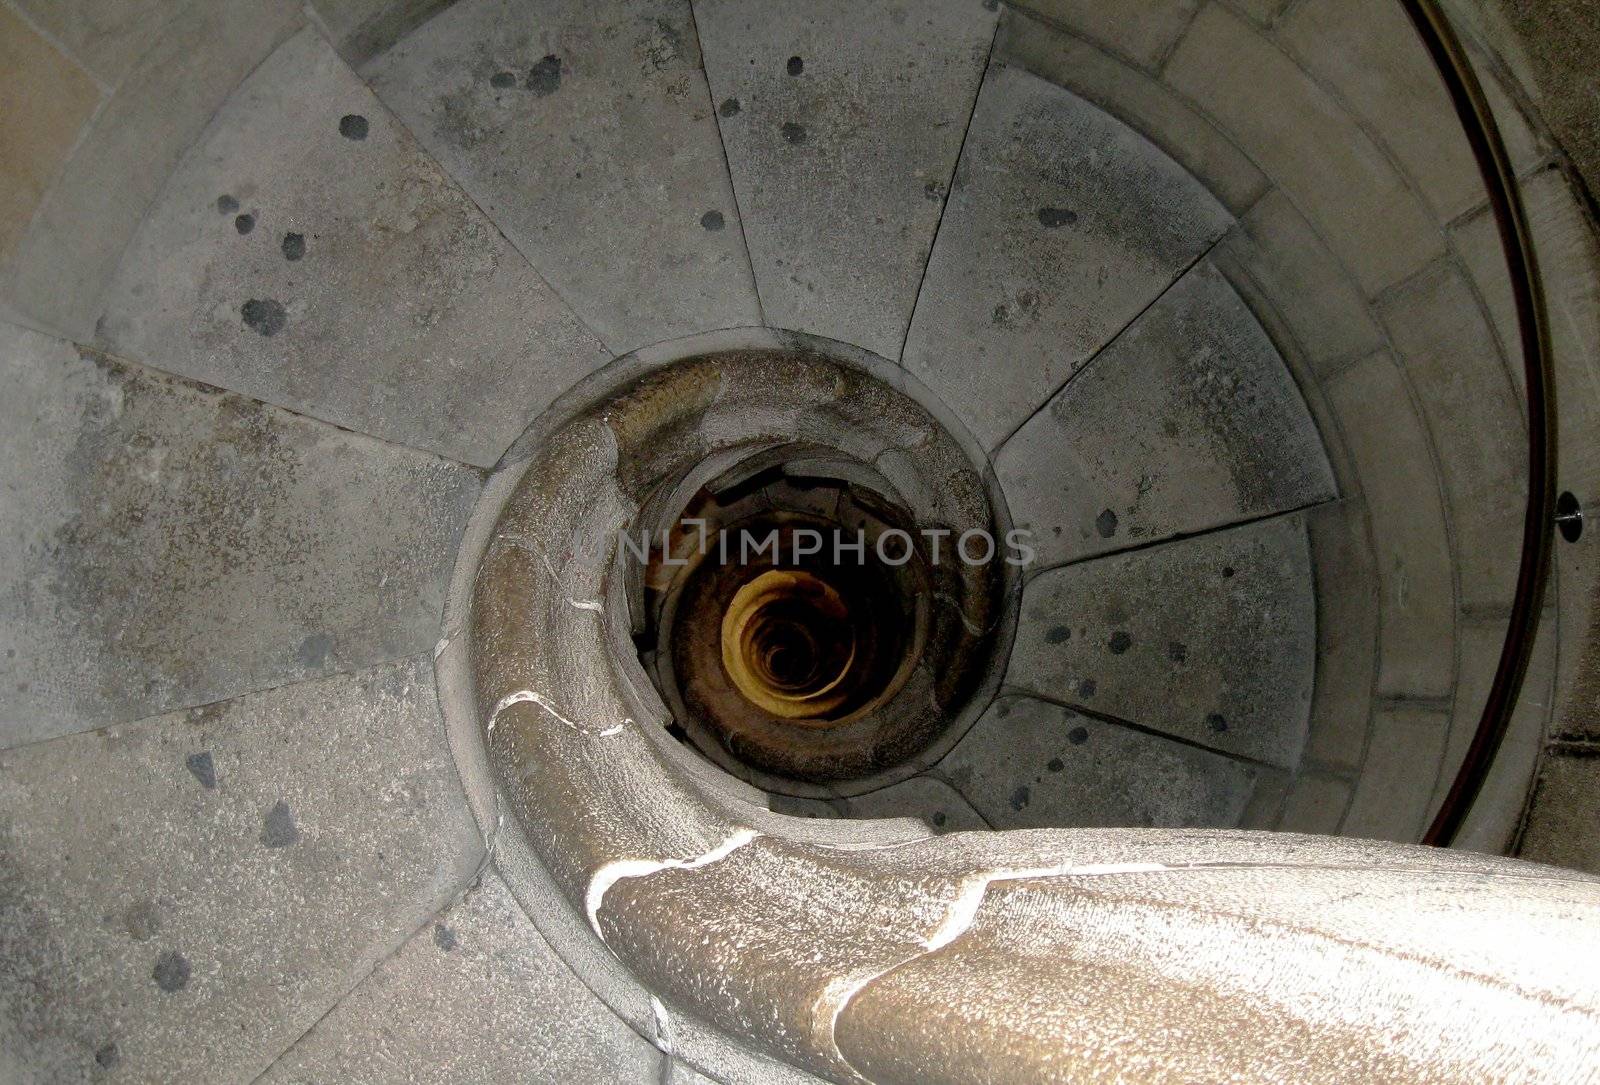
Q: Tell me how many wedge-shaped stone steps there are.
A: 11